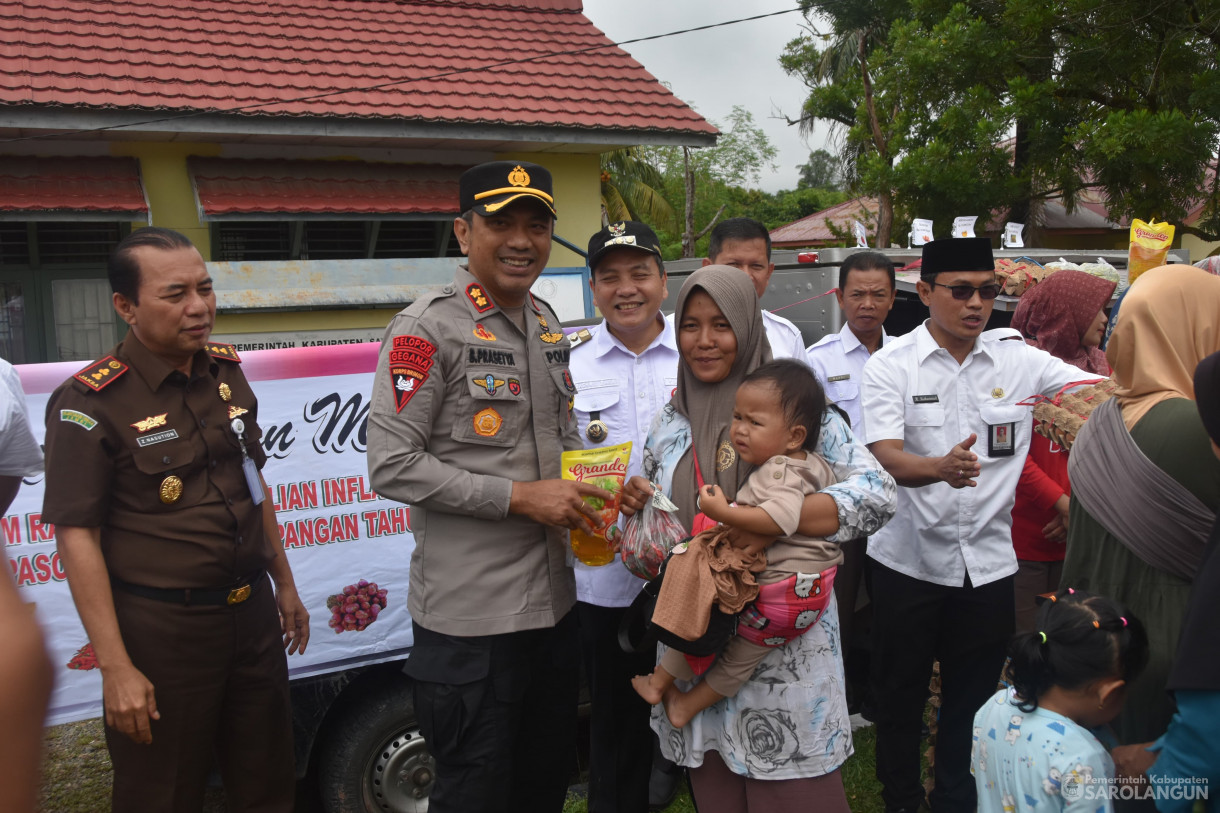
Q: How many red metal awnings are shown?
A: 2